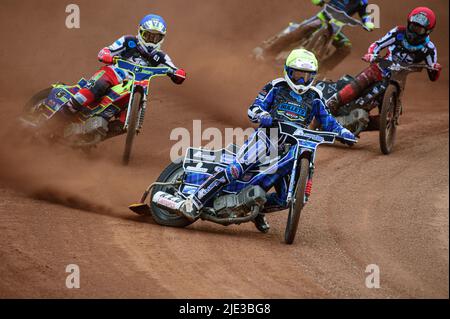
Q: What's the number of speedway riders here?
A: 4